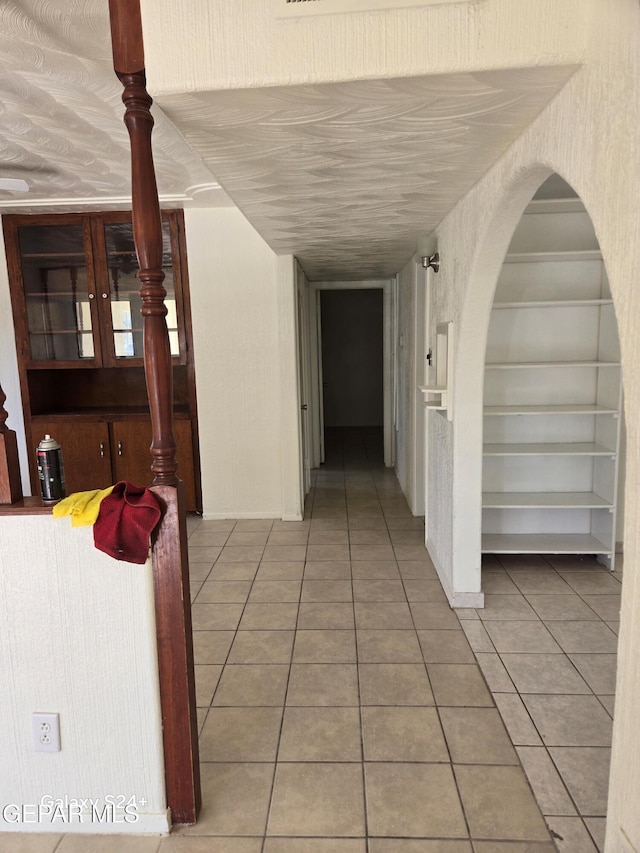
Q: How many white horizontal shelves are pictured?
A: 8